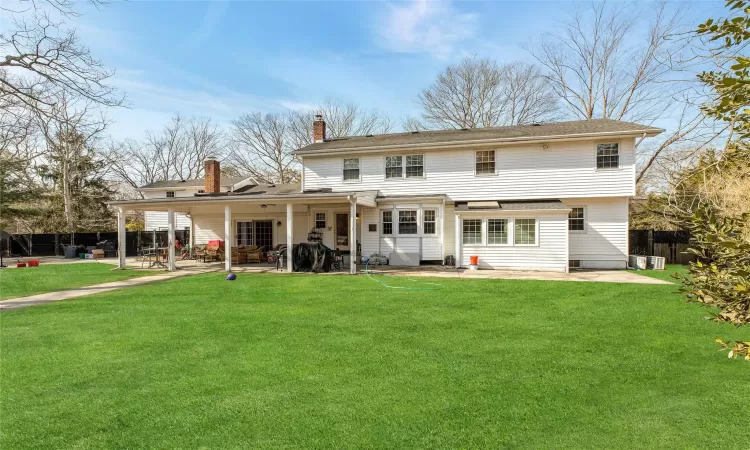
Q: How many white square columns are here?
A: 5